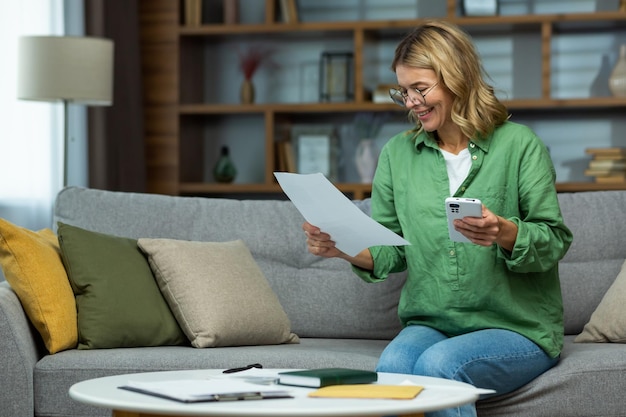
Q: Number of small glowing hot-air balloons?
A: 0